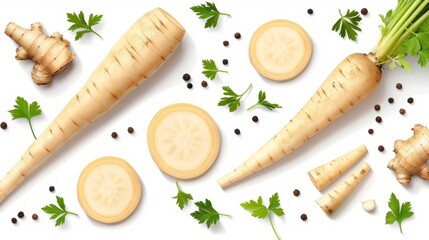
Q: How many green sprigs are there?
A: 12